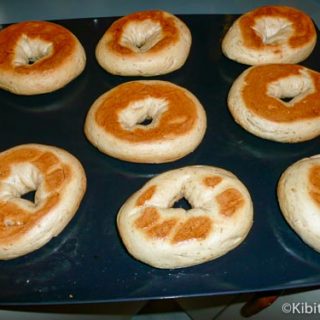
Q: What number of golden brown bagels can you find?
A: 8